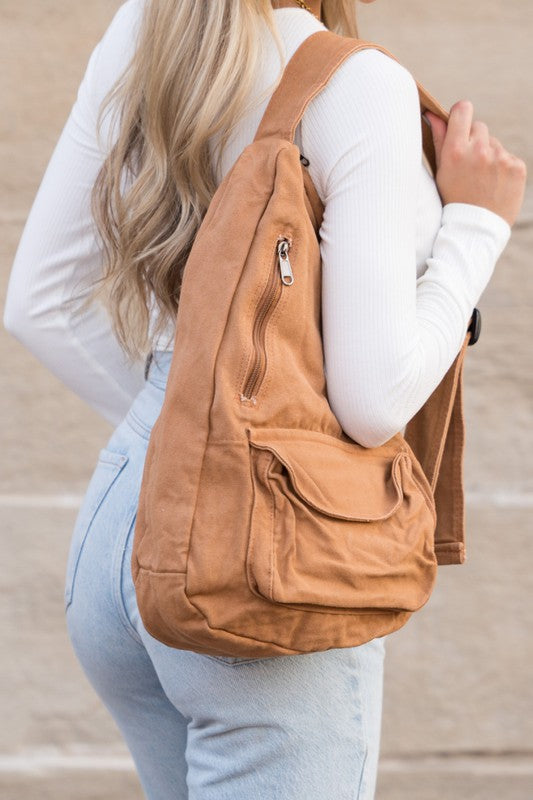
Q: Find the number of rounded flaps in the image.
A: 1